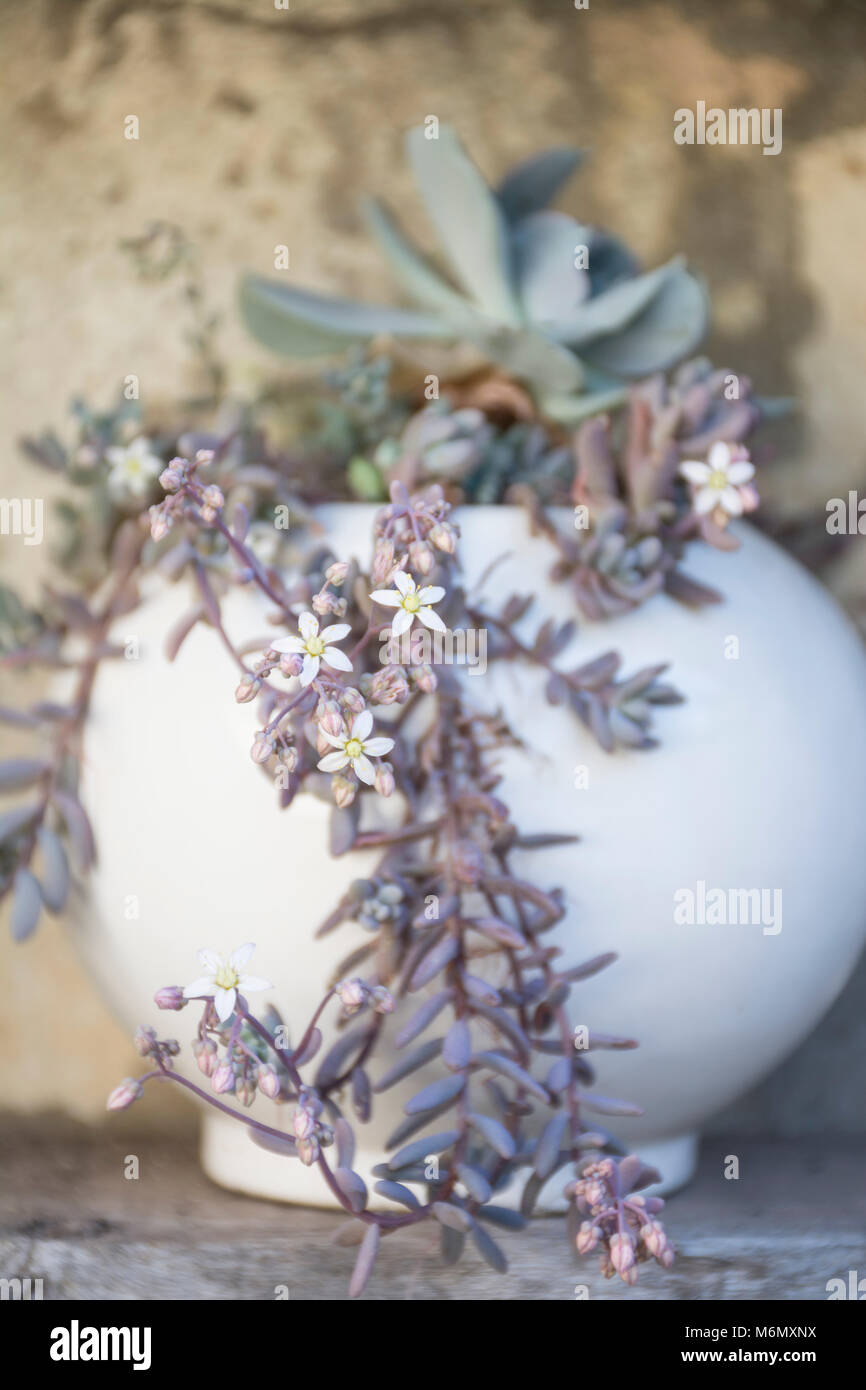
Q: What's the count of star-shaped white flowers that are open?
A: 6